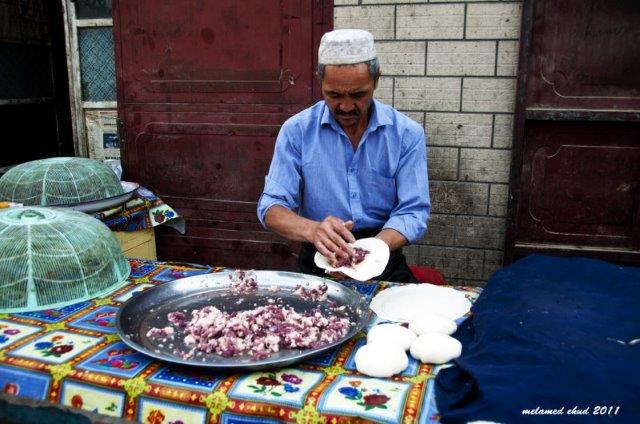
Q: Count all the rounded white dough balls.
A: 4